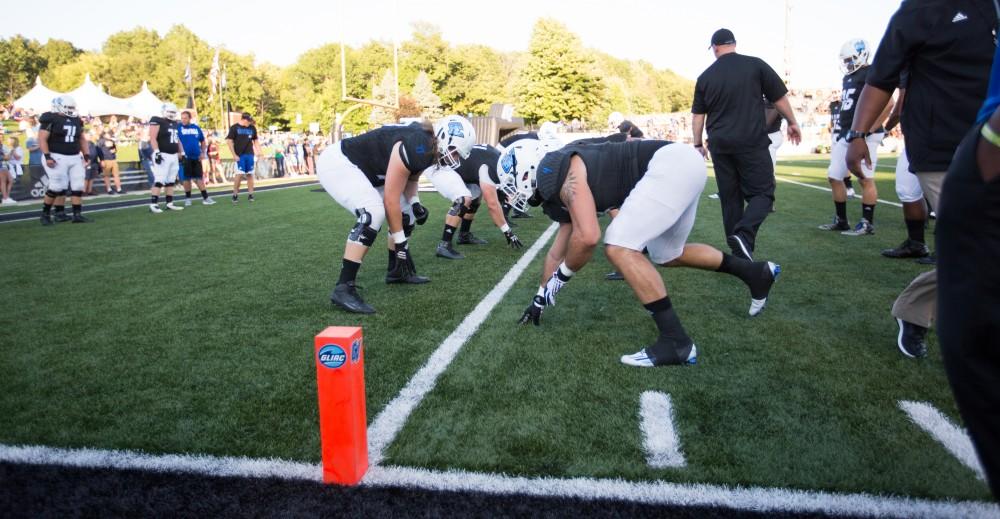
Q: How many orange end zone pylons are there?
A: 1